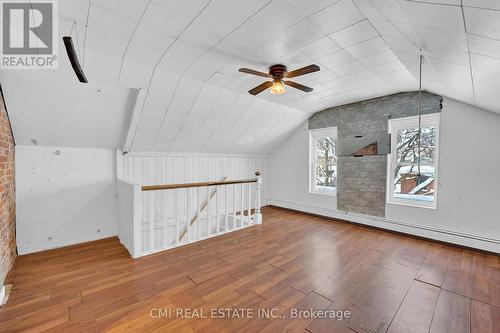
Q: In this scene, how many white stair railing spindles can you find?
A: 11